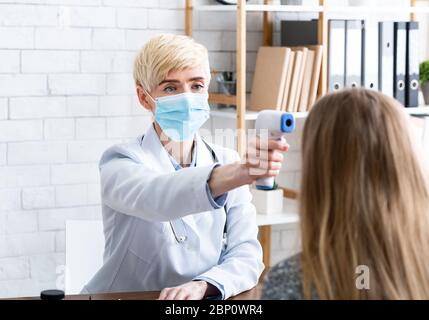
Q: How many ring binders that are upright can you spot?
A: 6